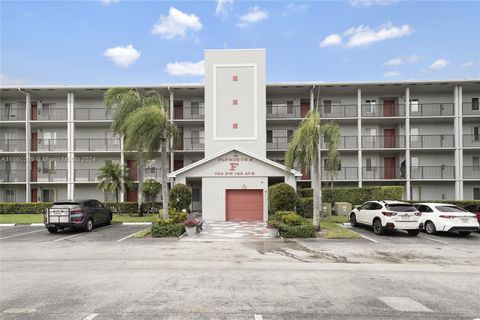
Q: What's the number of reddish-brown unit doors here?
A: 14